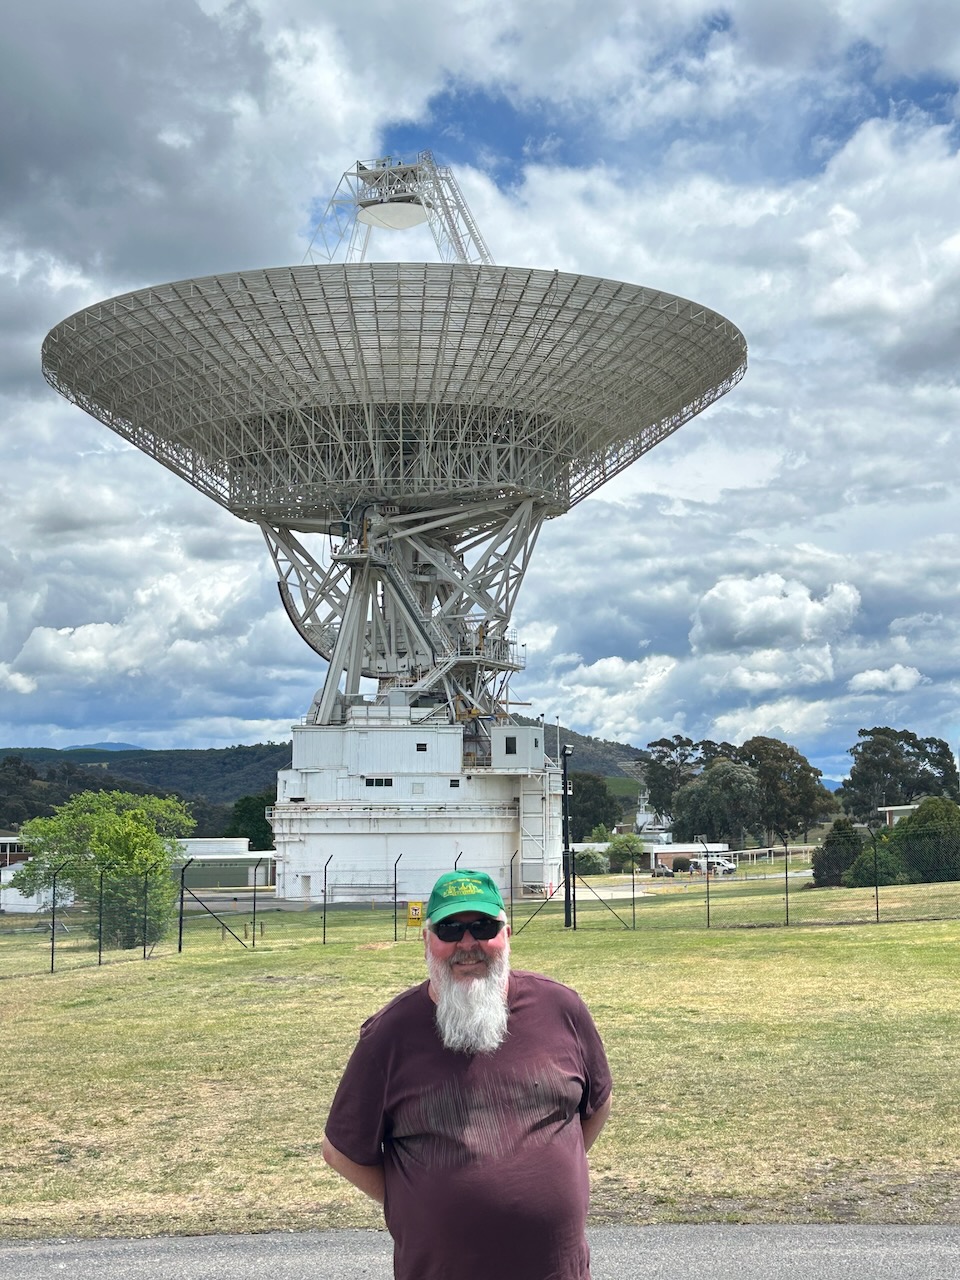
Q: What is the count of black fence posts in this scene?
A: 14